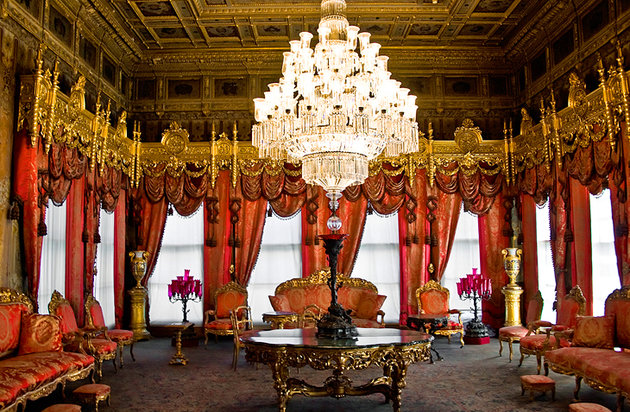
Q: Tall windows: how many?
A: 8